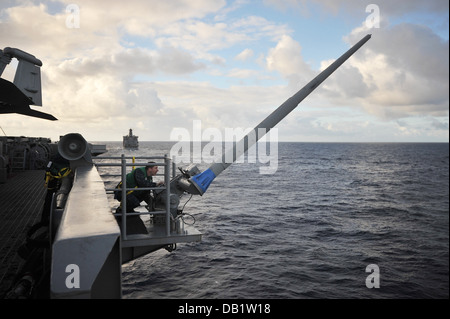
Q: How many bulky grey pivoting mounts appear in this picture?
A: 1